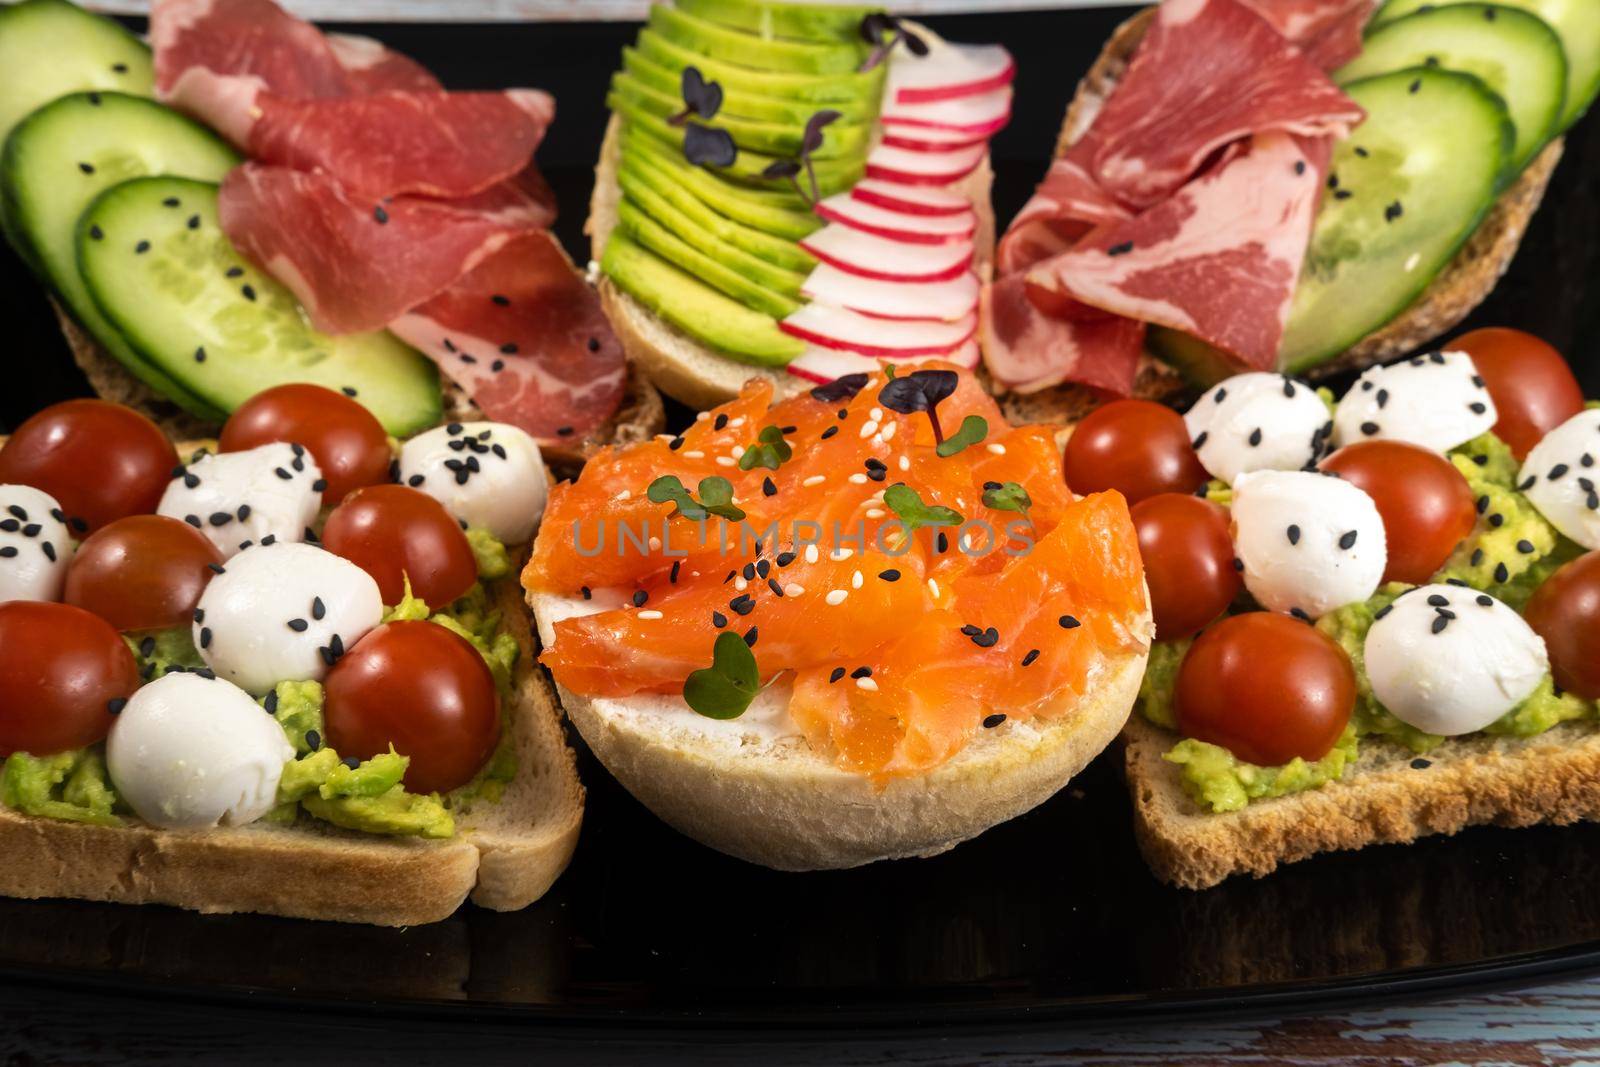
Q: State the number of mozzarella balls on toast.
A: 10